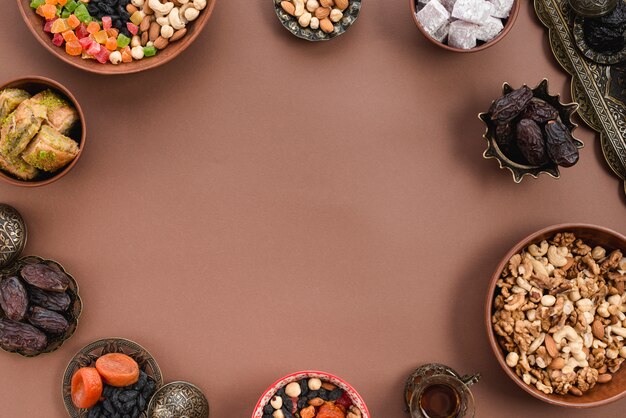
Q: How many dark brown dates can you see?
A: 10